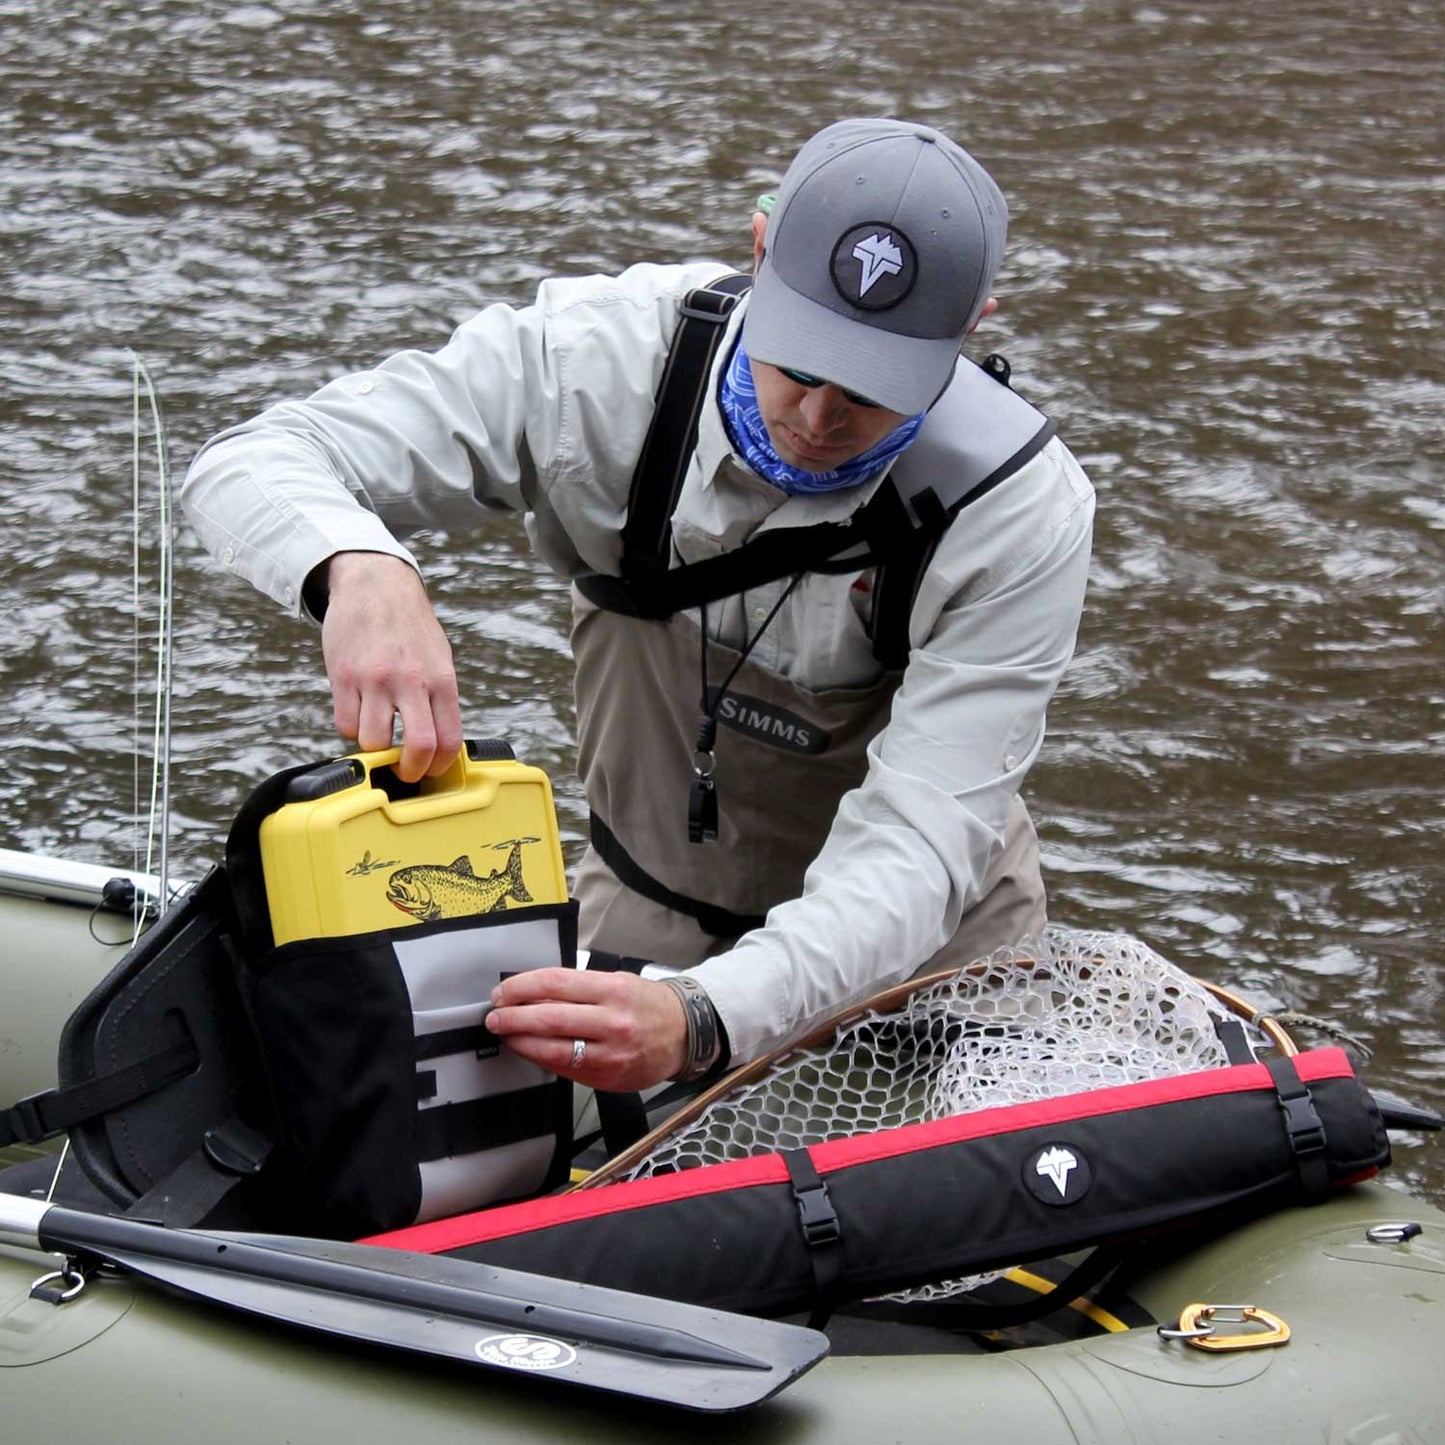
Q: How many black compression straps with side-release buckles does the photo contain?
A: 2